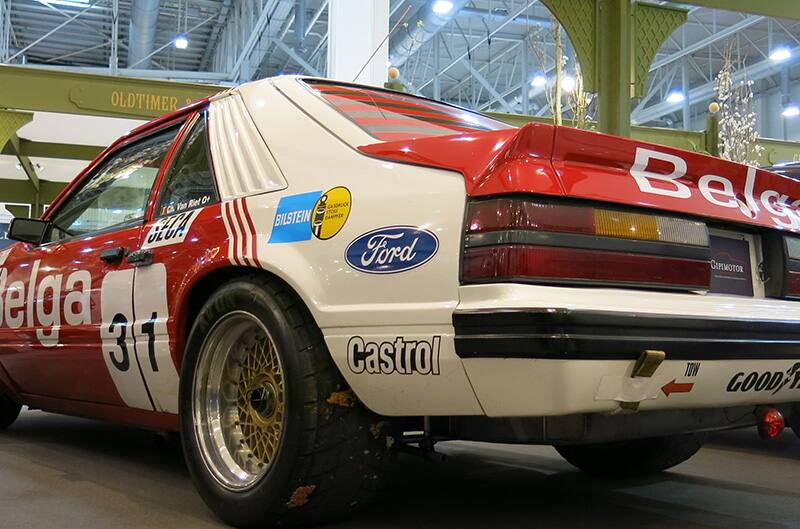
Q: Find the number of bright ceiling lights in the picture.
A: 7